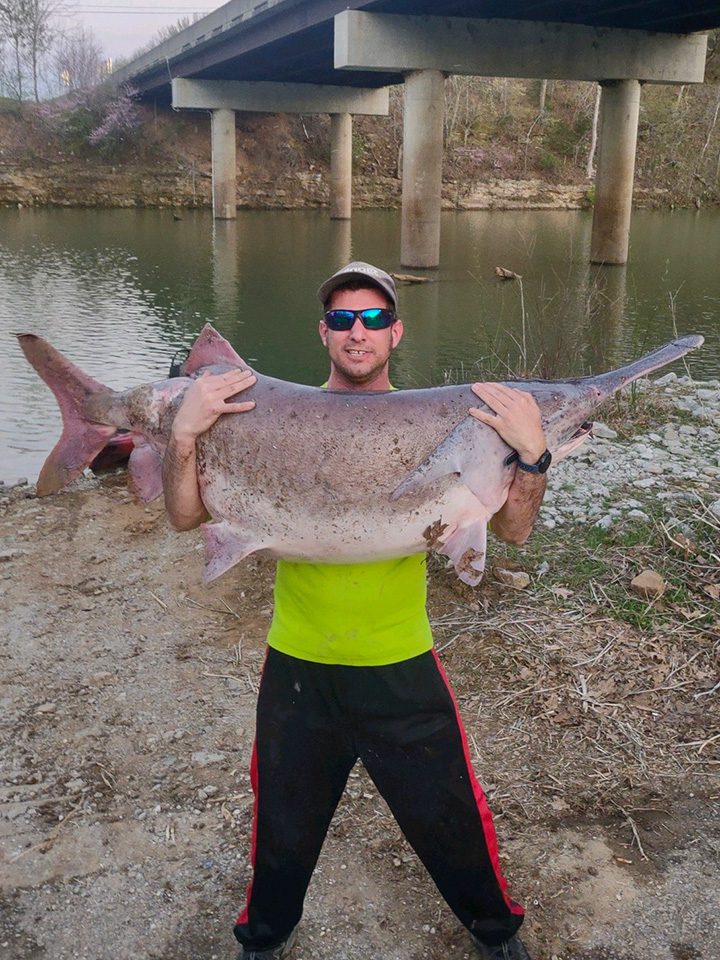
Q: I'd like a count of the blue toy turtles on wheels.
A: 0